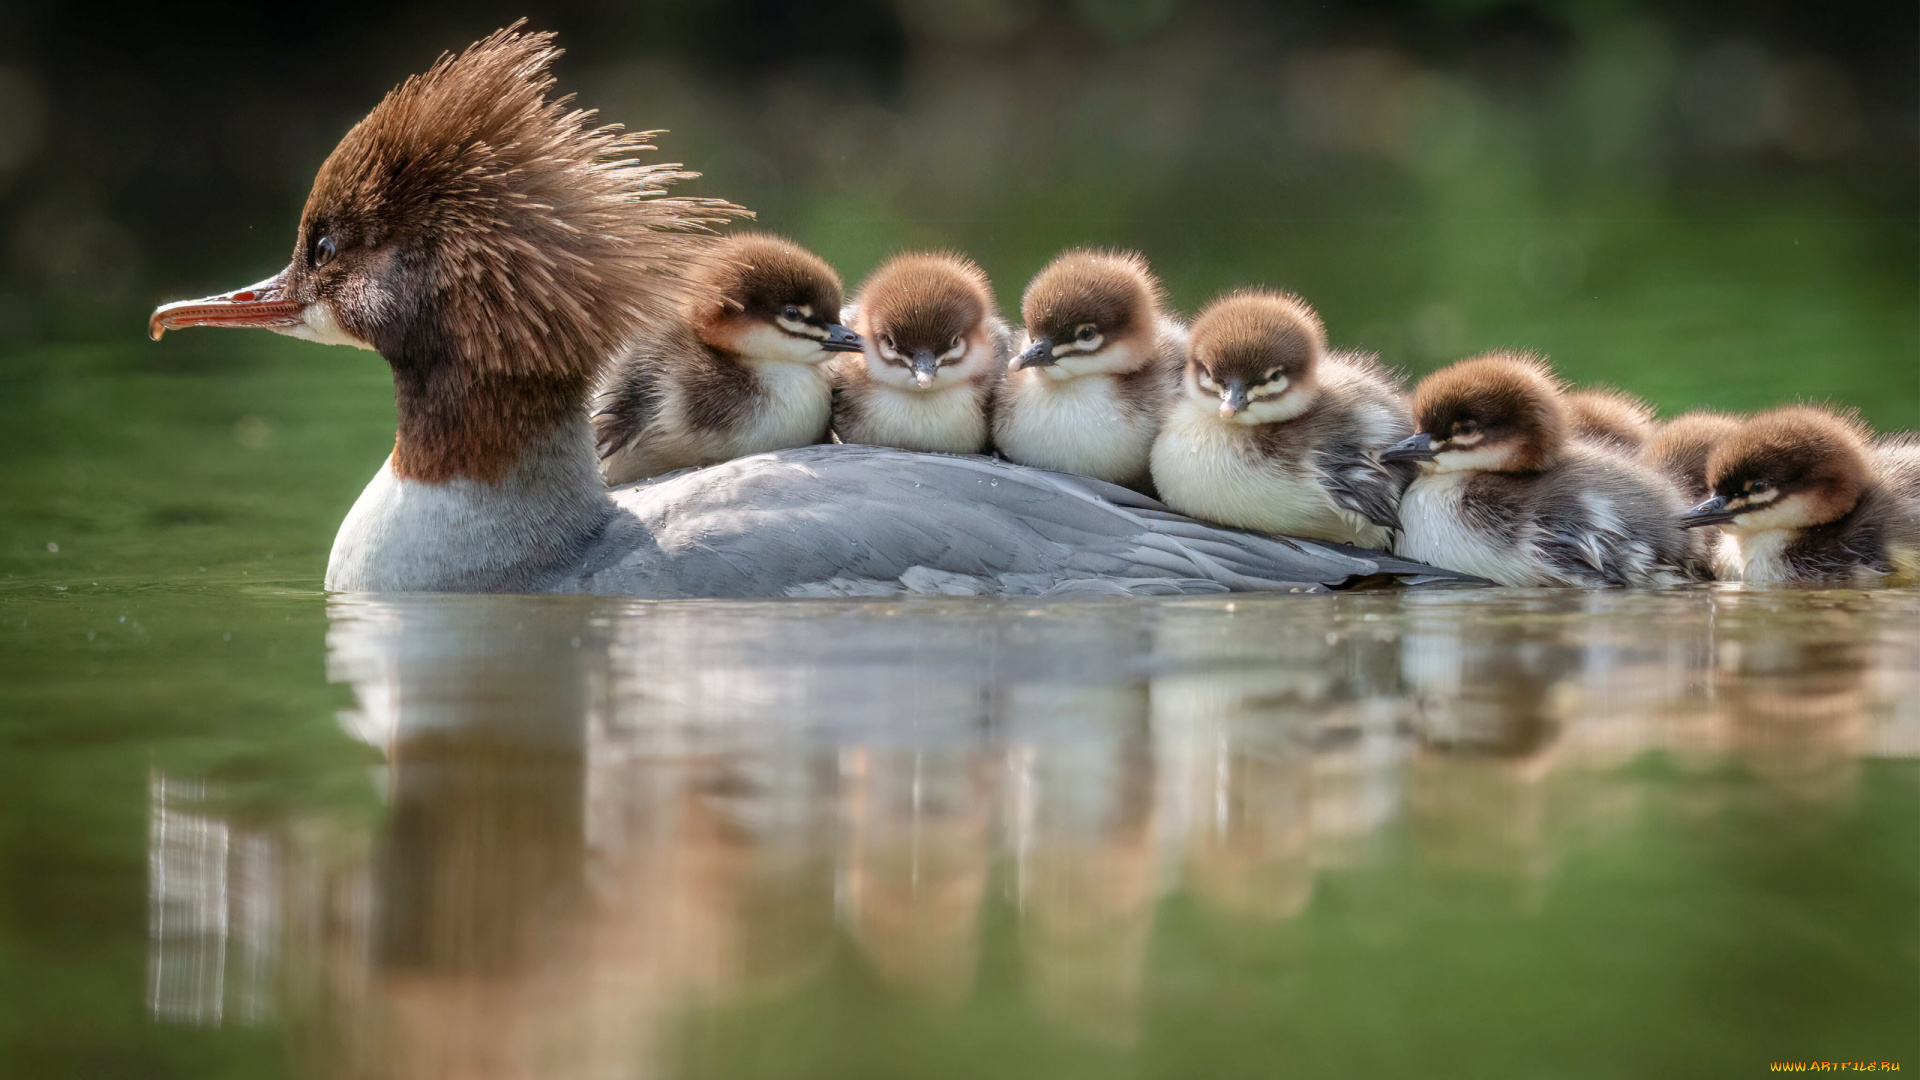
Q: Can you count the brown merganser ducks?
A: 9